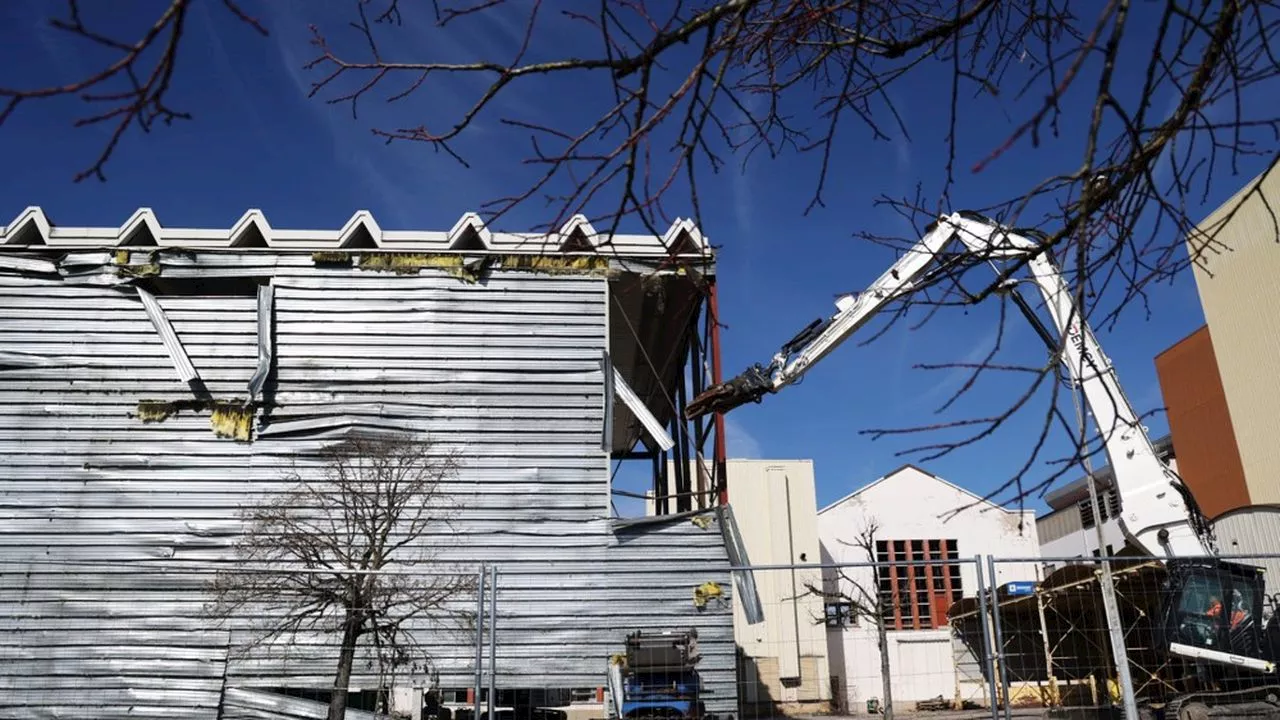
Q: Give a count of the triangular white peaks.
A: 7